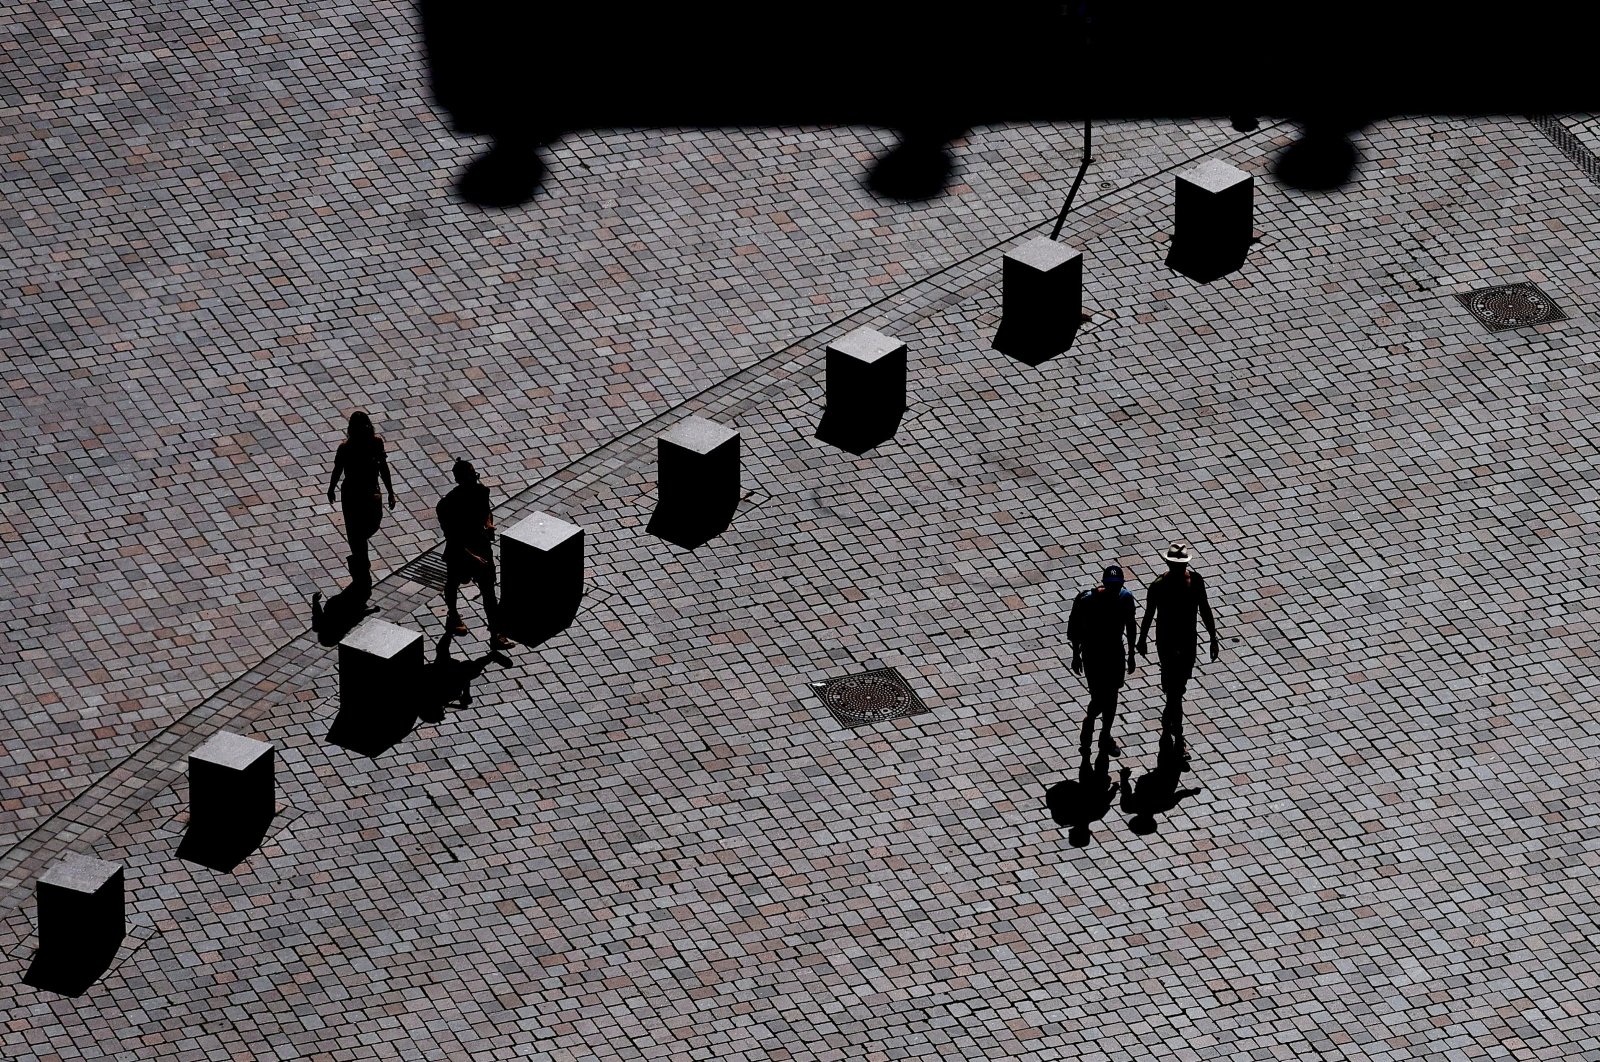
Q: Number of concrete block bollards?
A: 8